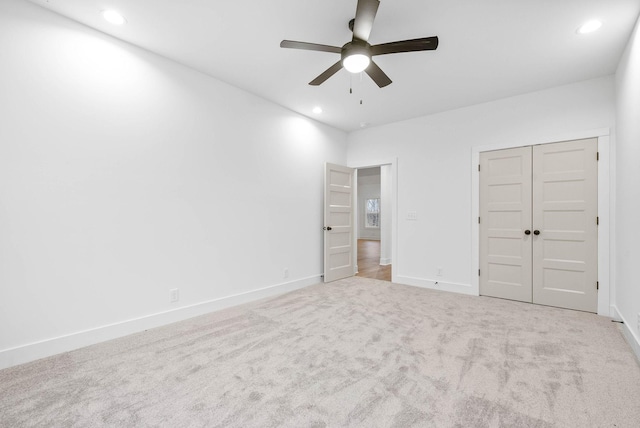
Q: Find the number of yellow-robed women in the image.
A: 0